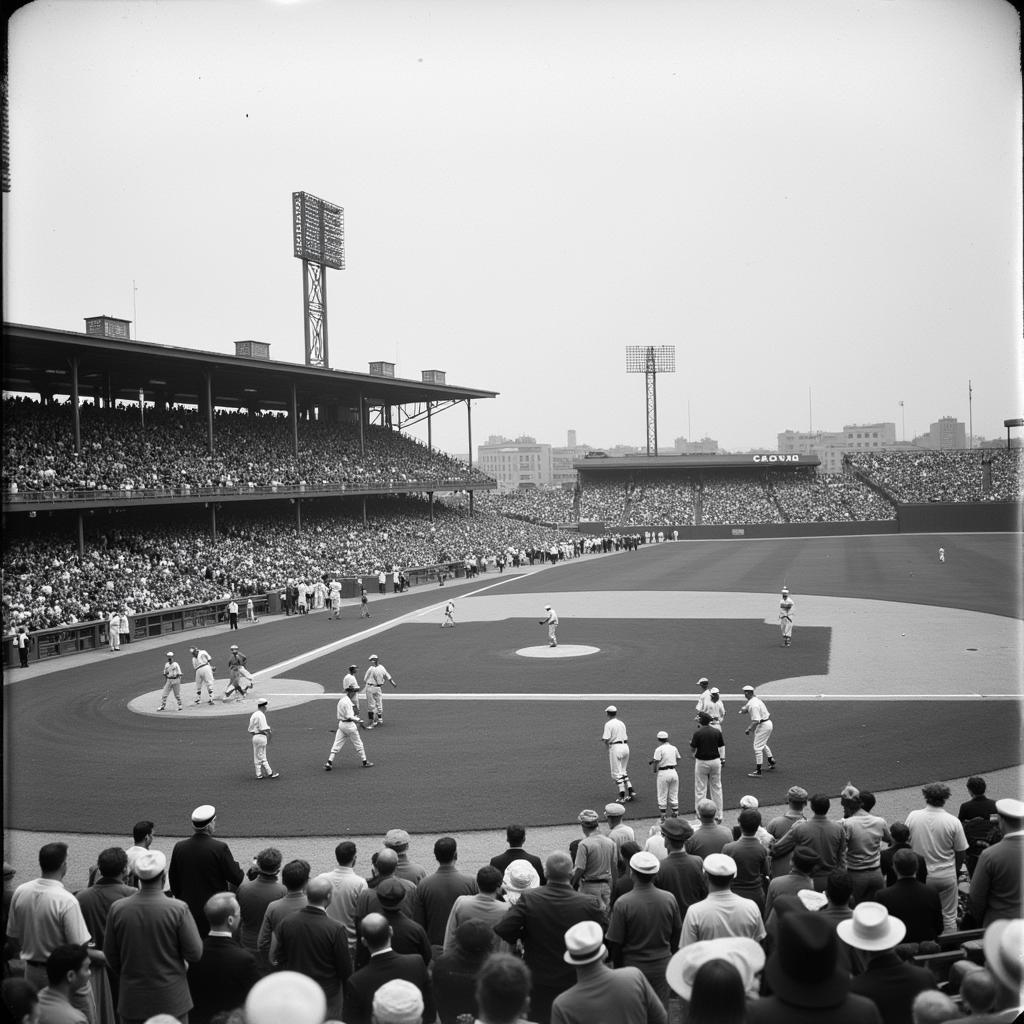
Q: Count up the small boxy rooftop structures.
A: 4